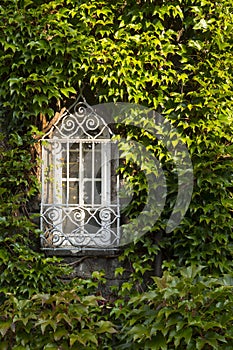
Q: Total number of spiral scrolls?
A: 9